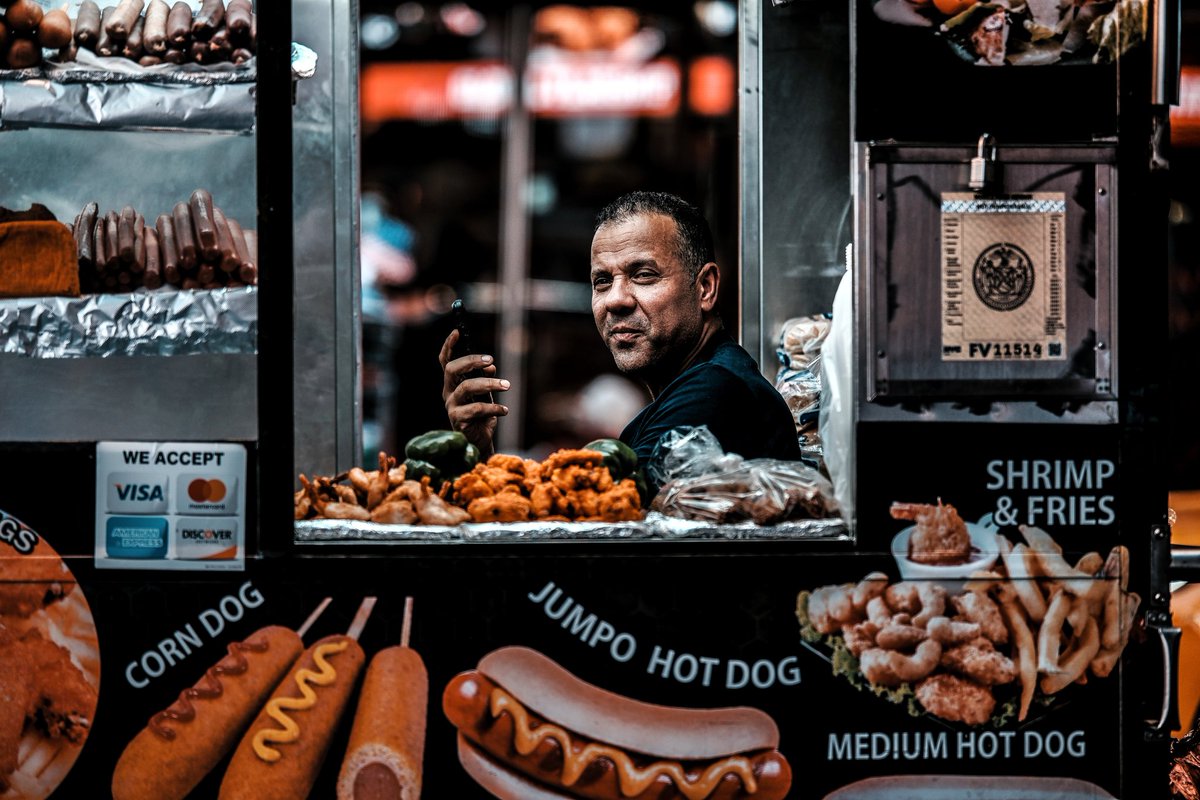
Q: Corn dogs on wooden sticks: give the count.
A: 3